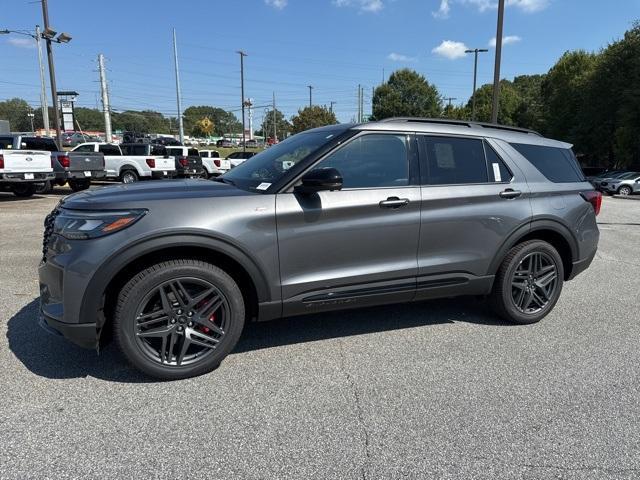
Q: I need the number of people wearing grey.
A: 0